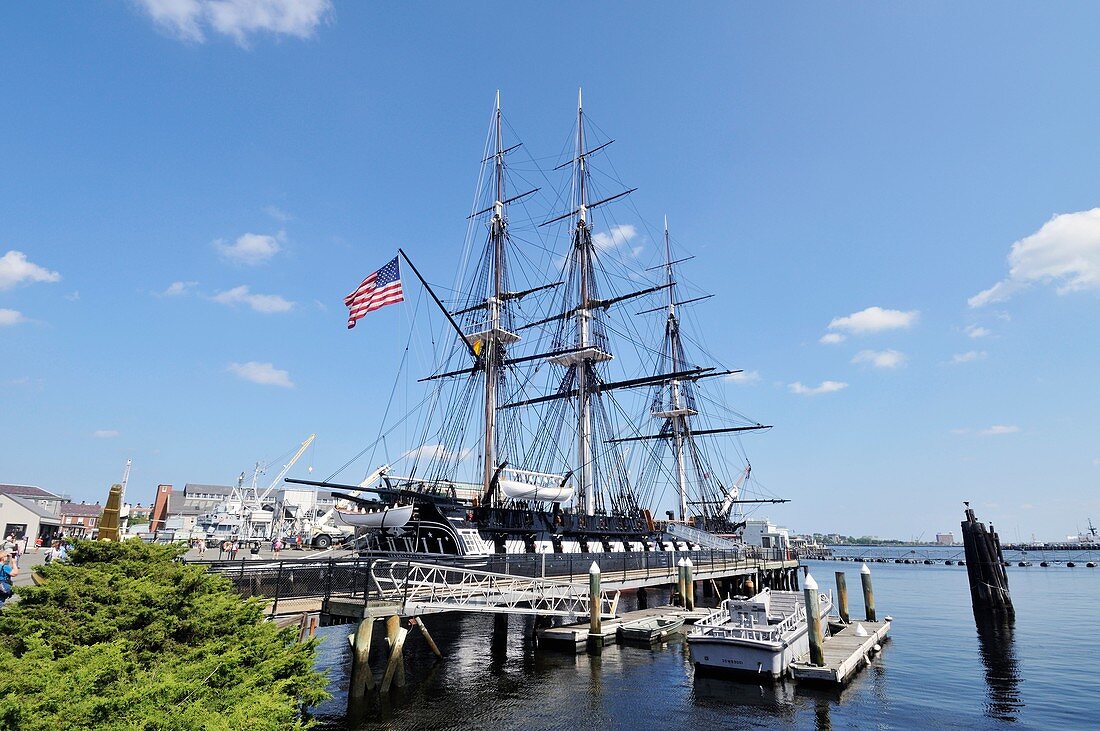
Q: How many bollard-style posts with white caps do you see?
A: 5